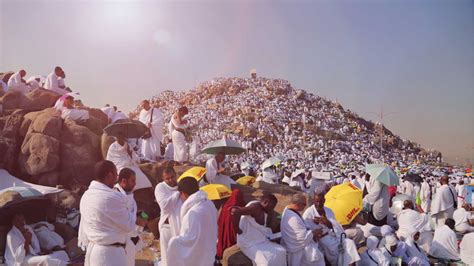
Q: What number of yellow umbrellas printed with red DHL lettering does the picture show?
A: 4